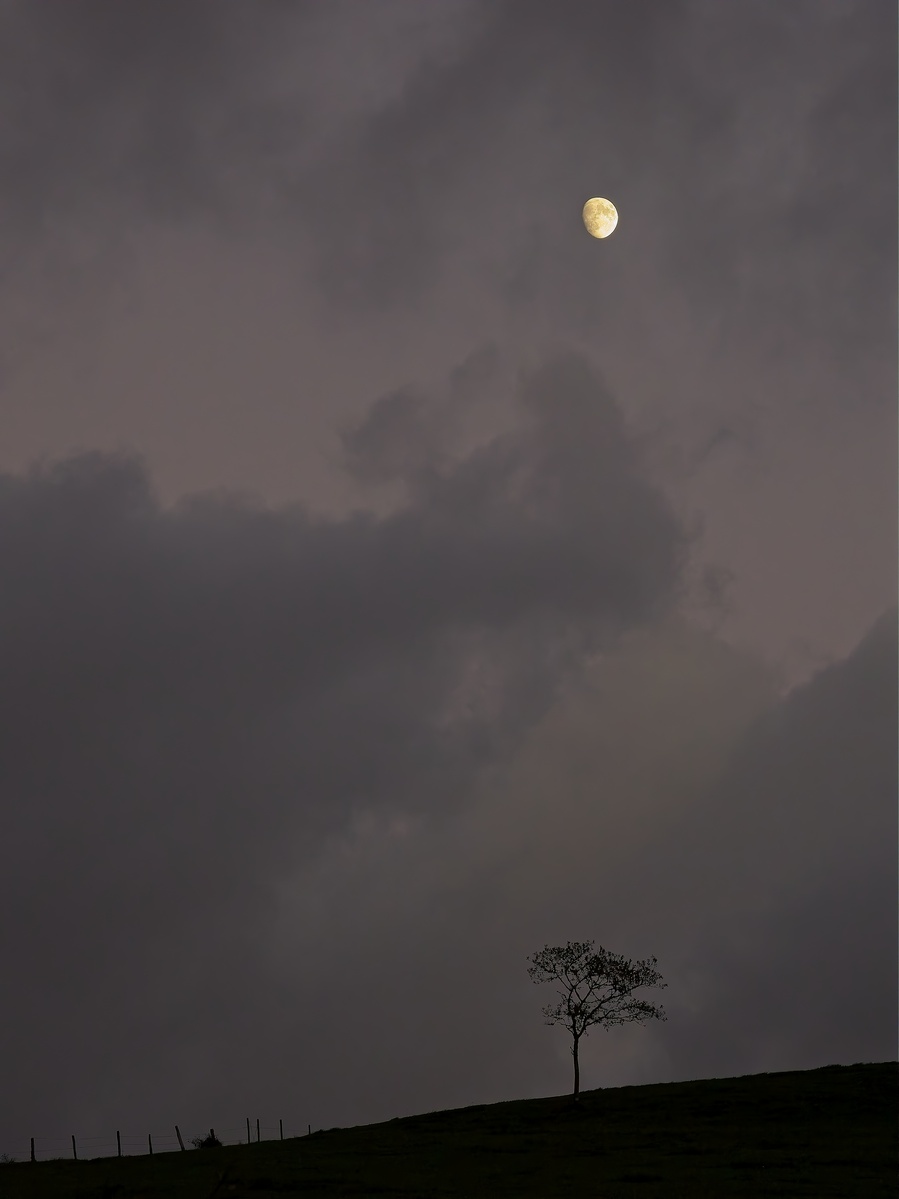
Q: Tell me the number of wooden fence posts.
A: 10